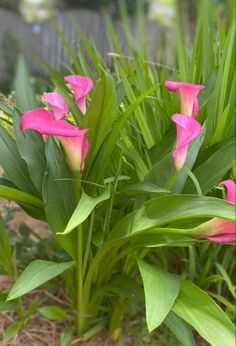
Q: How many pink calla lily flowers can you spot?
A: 6